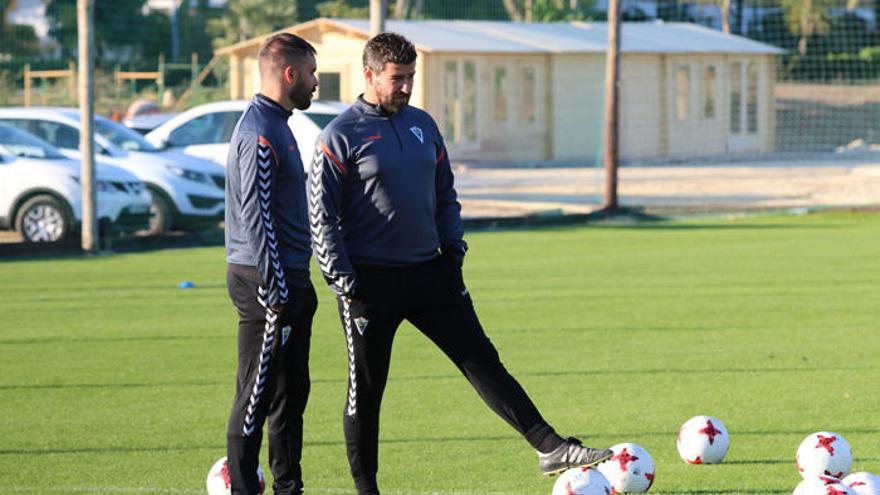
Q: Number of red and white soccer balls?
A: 7